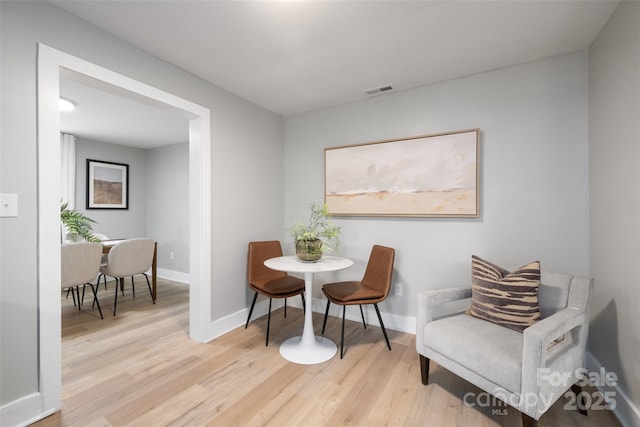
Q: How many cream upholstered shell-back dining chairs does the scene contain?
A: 3